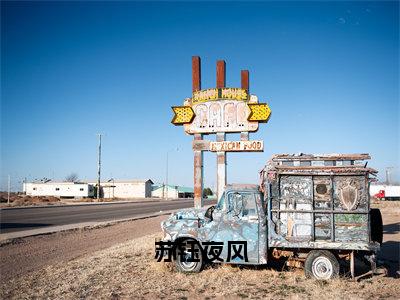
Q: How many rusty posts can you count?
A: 3